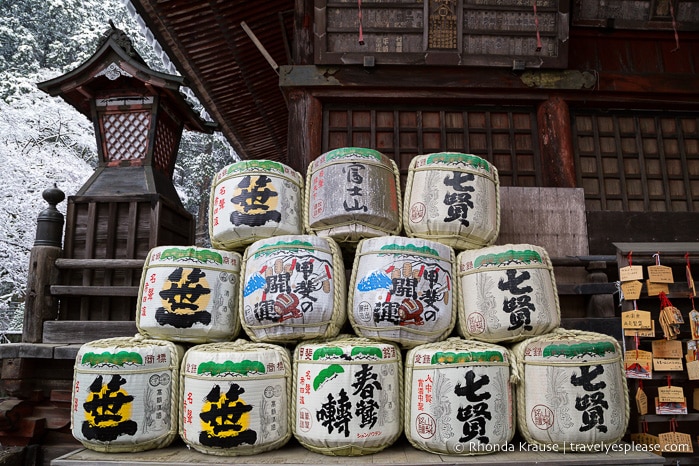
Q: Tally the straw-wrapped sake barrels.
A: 12